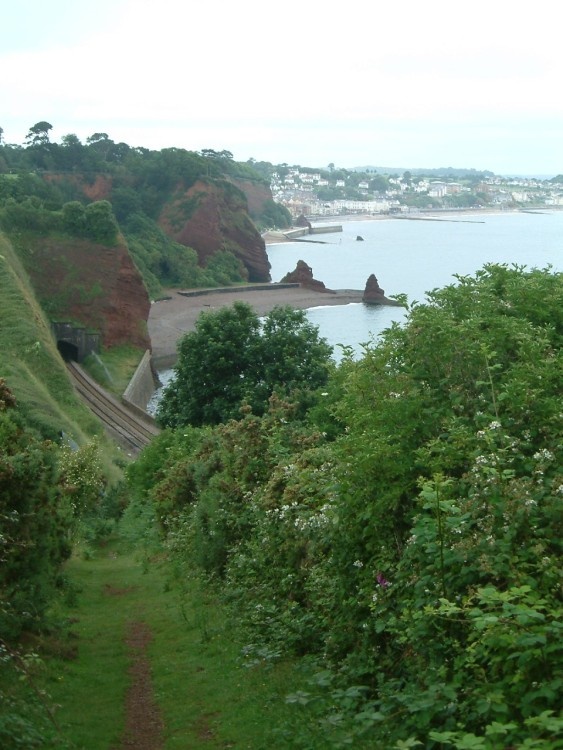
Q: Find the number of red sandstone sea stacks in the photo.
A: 2